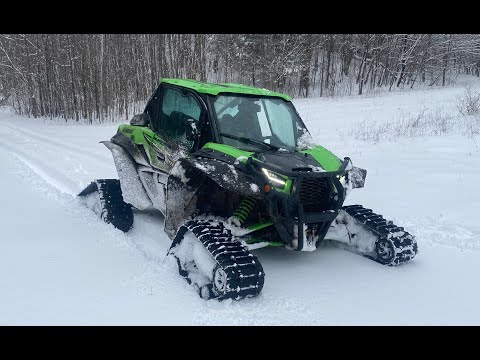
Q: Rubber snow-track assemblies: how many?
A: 3